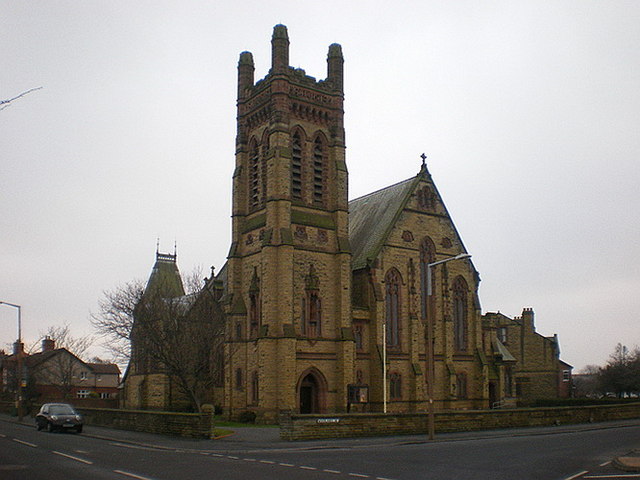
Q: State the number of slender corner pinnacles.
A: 3